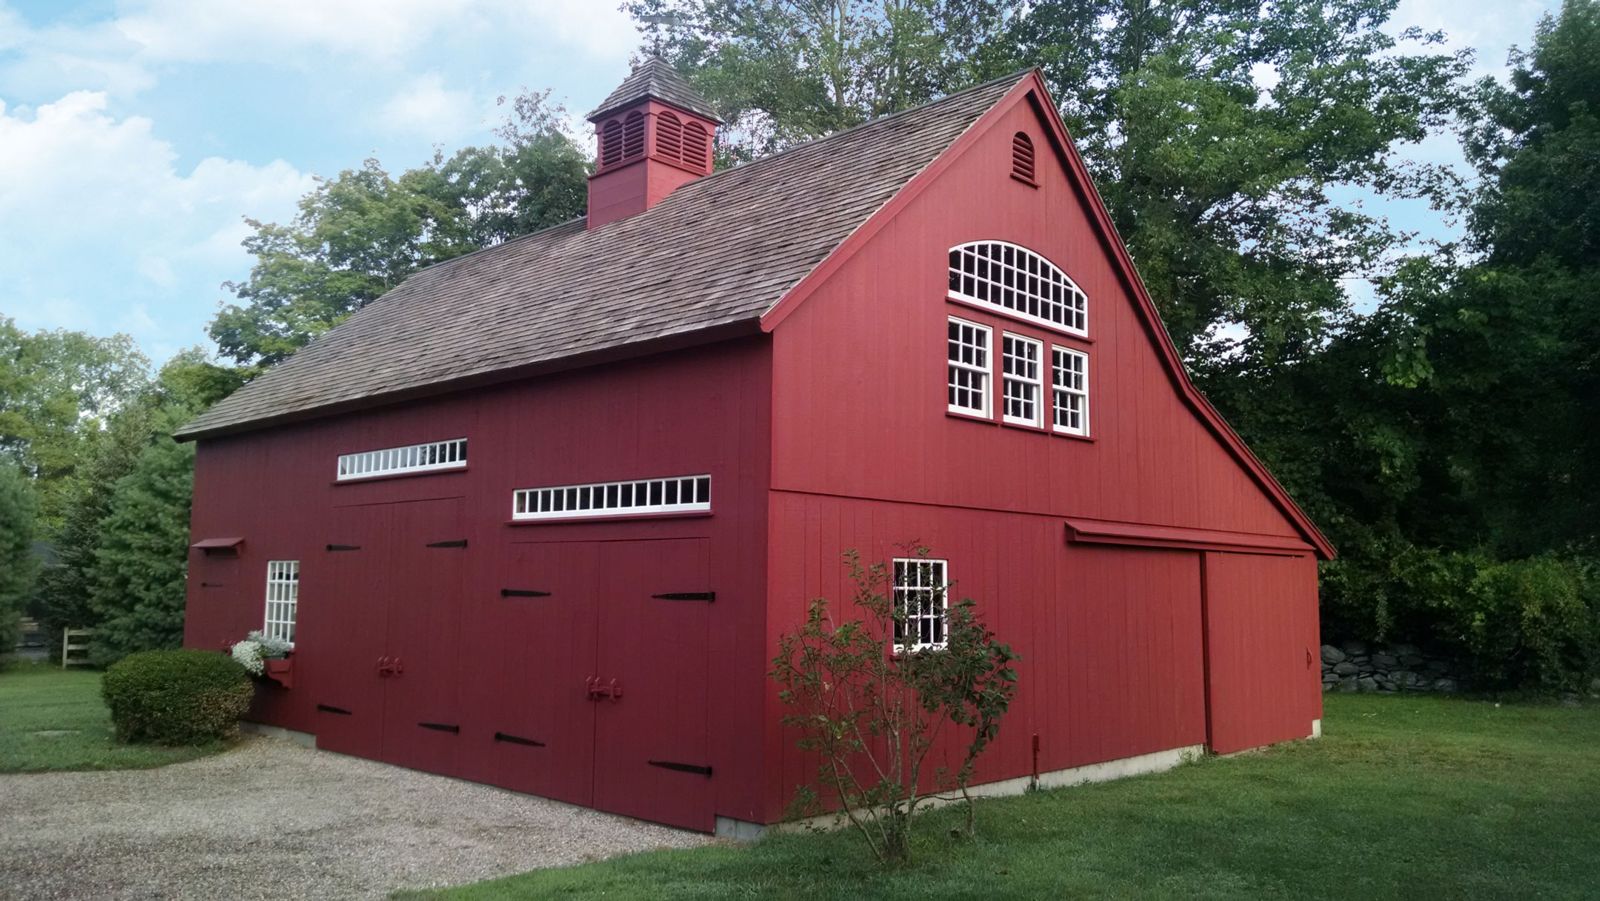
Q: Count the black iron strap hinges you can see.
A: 9